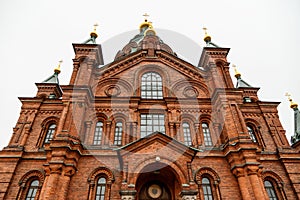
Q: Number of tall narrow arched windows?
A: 10